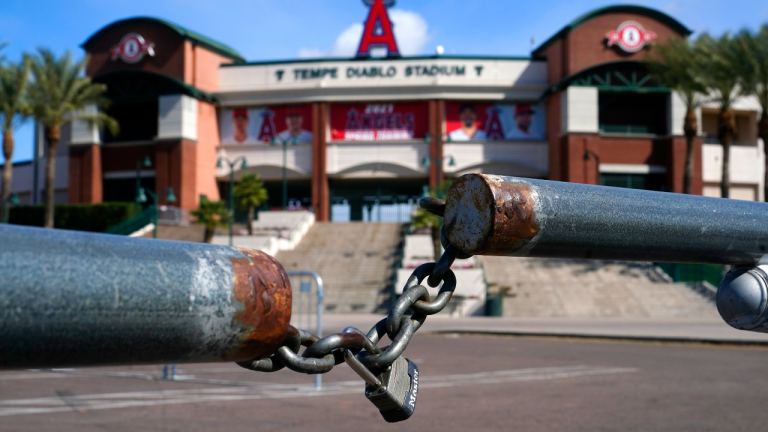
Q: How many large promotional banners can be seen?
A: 3